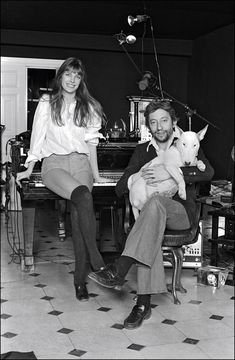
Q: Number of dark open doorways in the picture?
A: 1